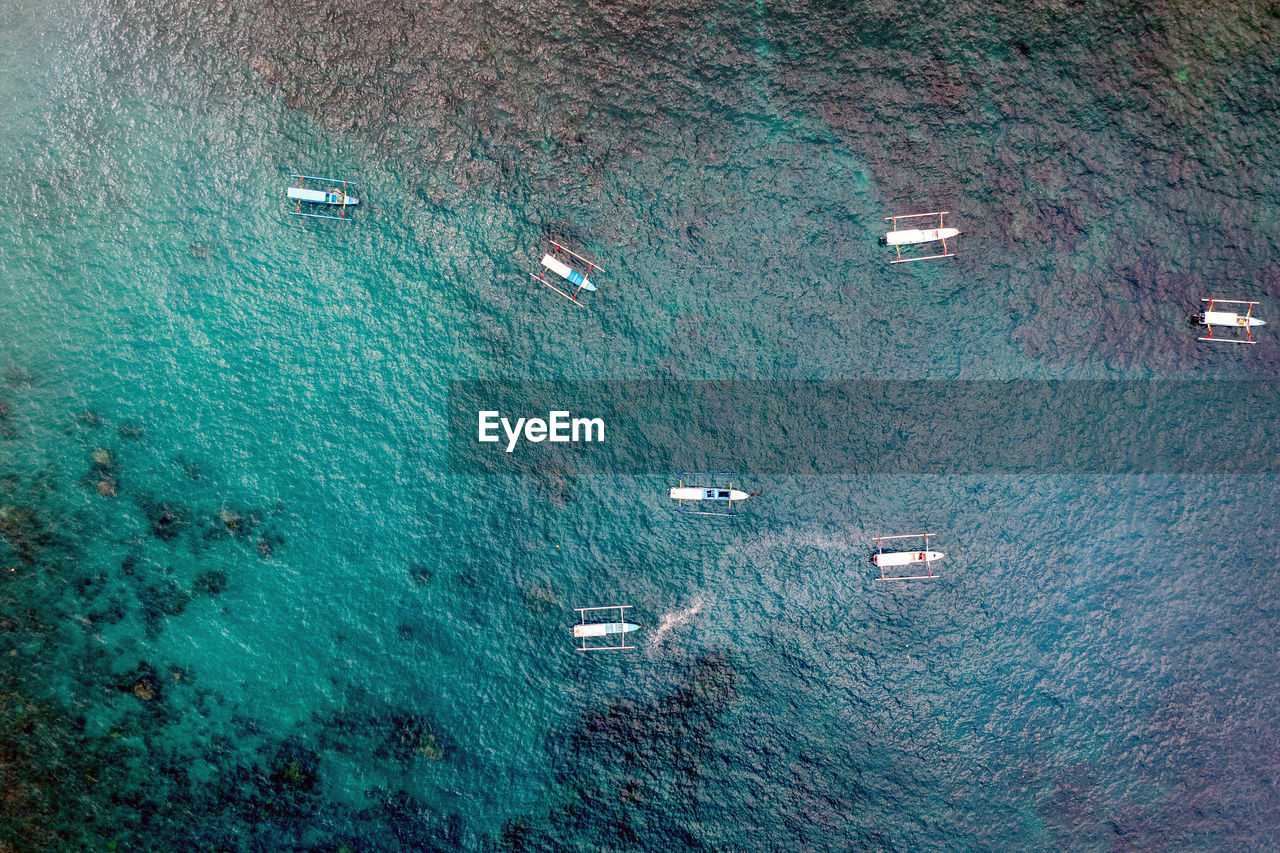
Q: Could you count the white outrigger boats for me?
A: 7